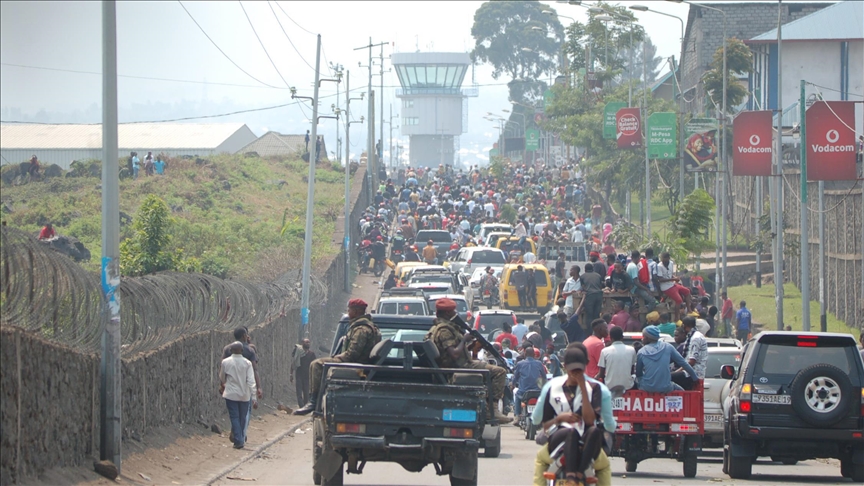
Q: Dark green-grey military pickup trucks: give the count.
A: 1